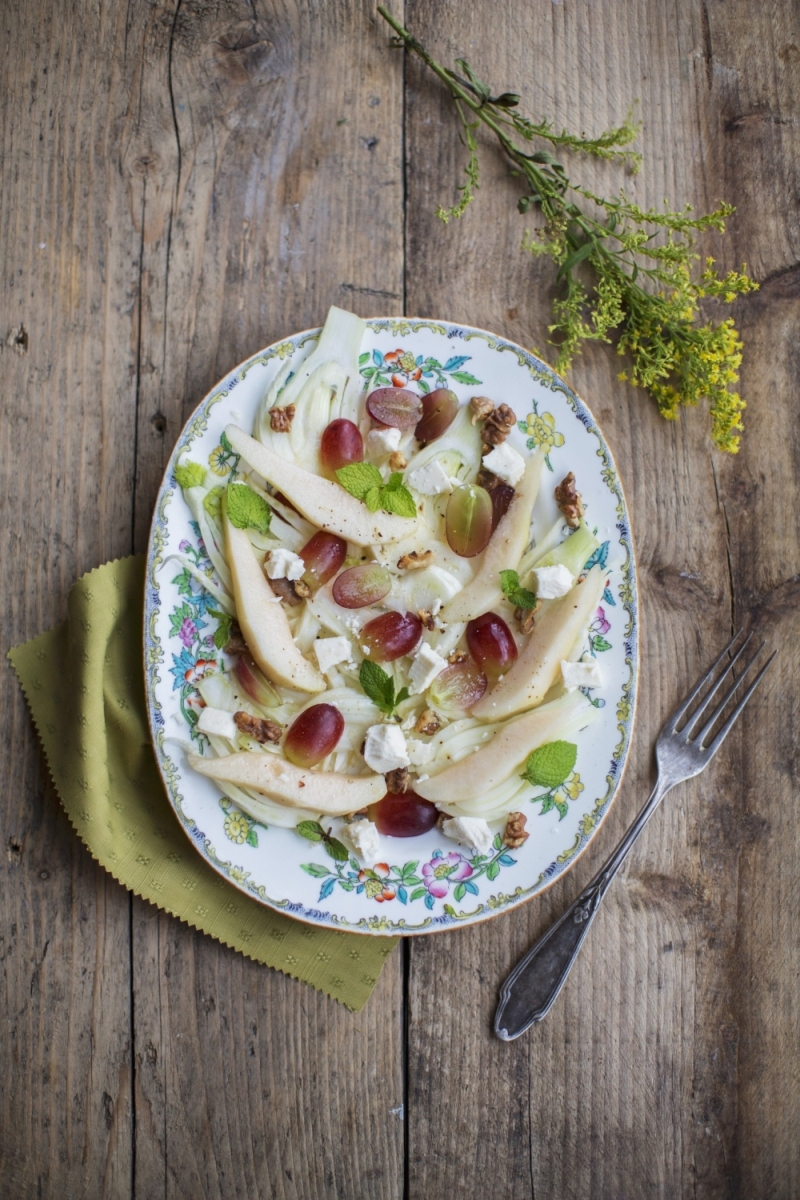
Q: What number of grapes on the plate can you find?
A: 13